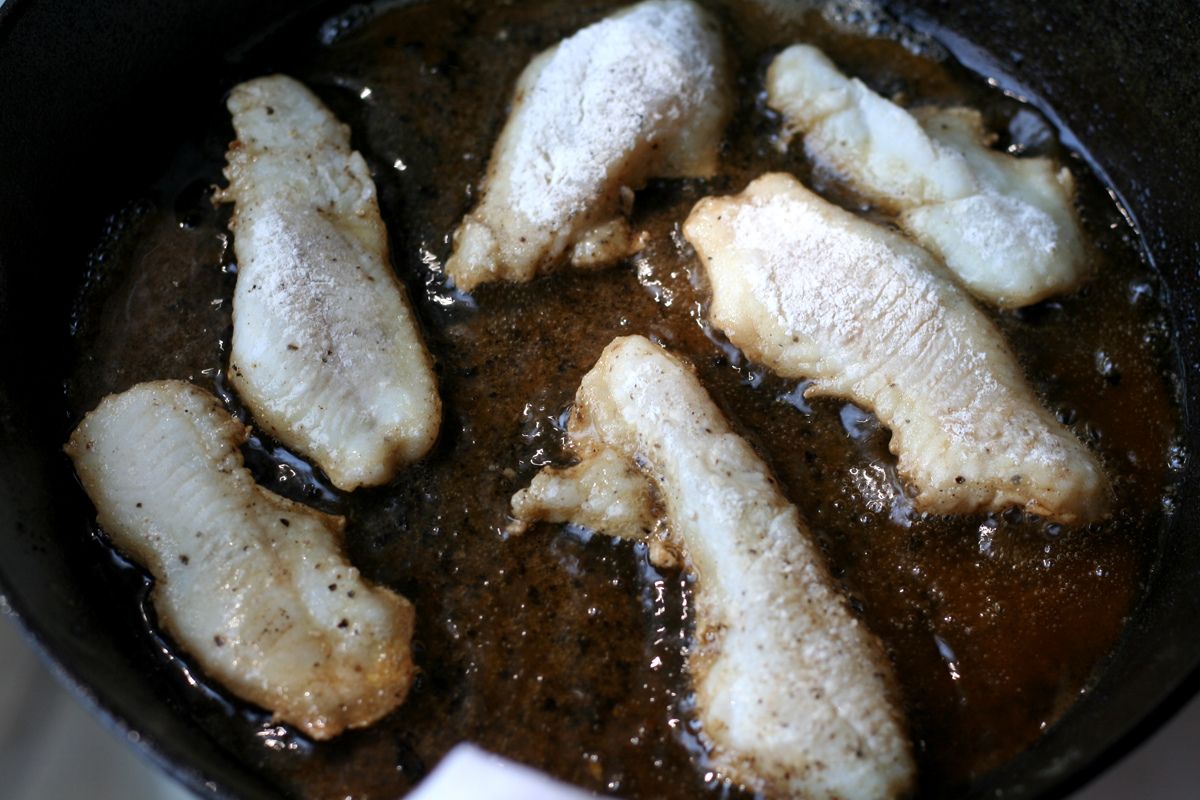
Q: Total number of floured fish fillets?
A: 6